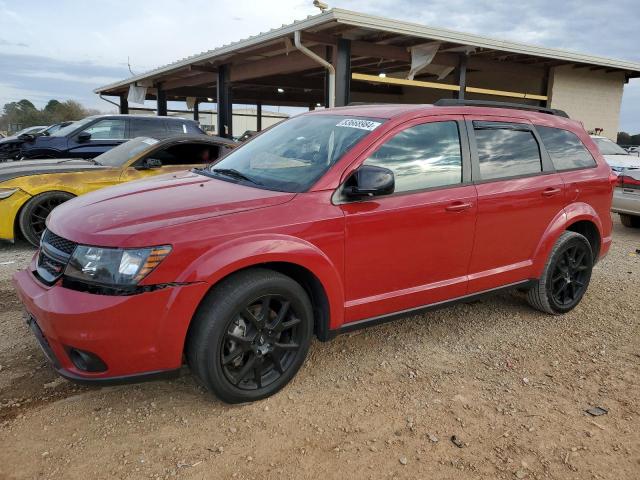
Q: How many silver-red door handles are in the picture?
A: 2